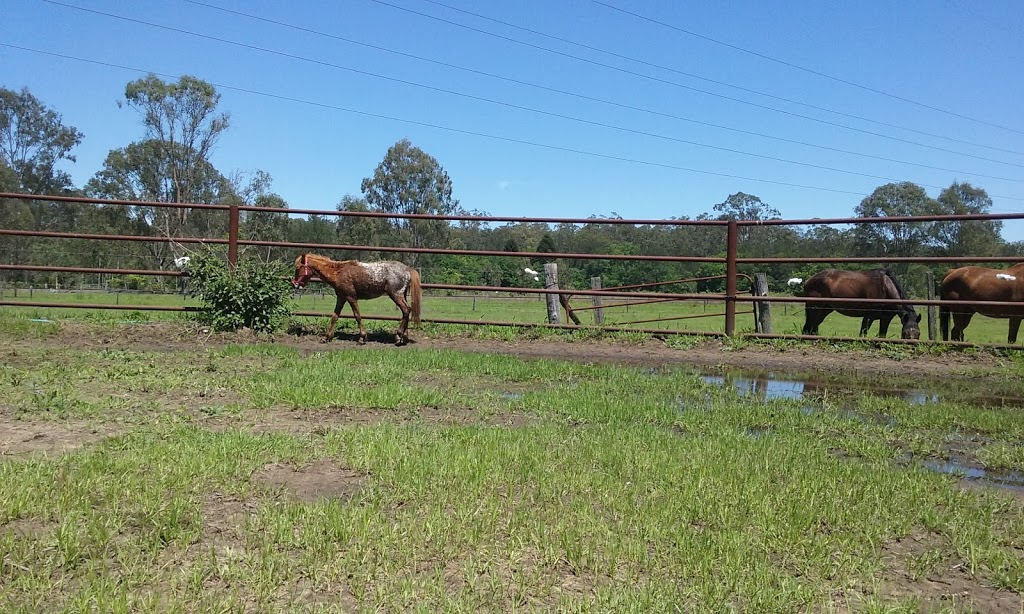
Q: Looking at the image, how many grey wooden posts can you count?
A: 4